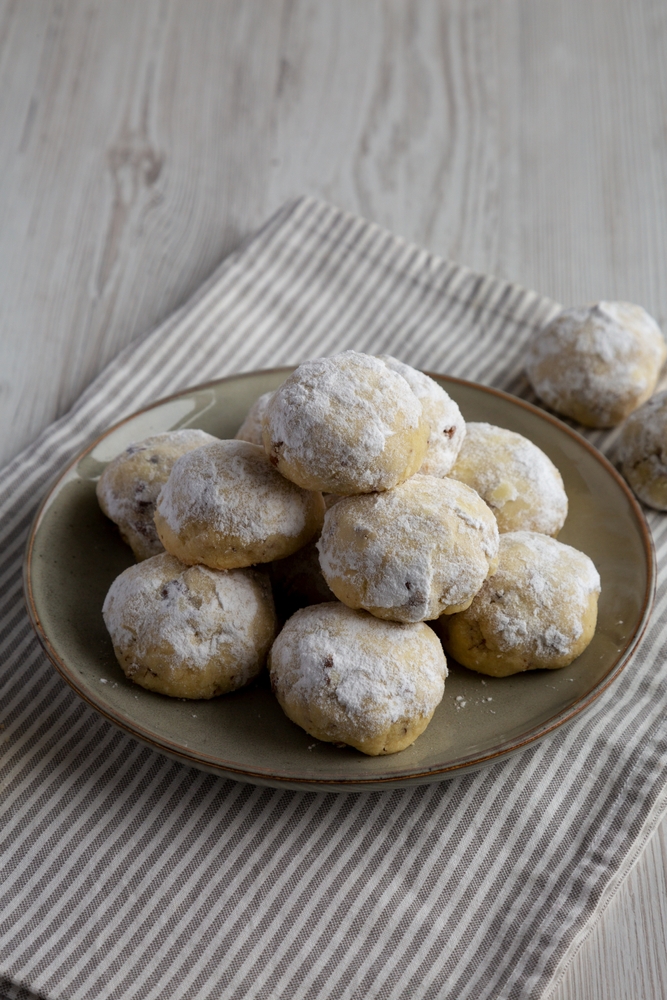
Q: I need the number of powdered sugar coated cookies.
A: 12